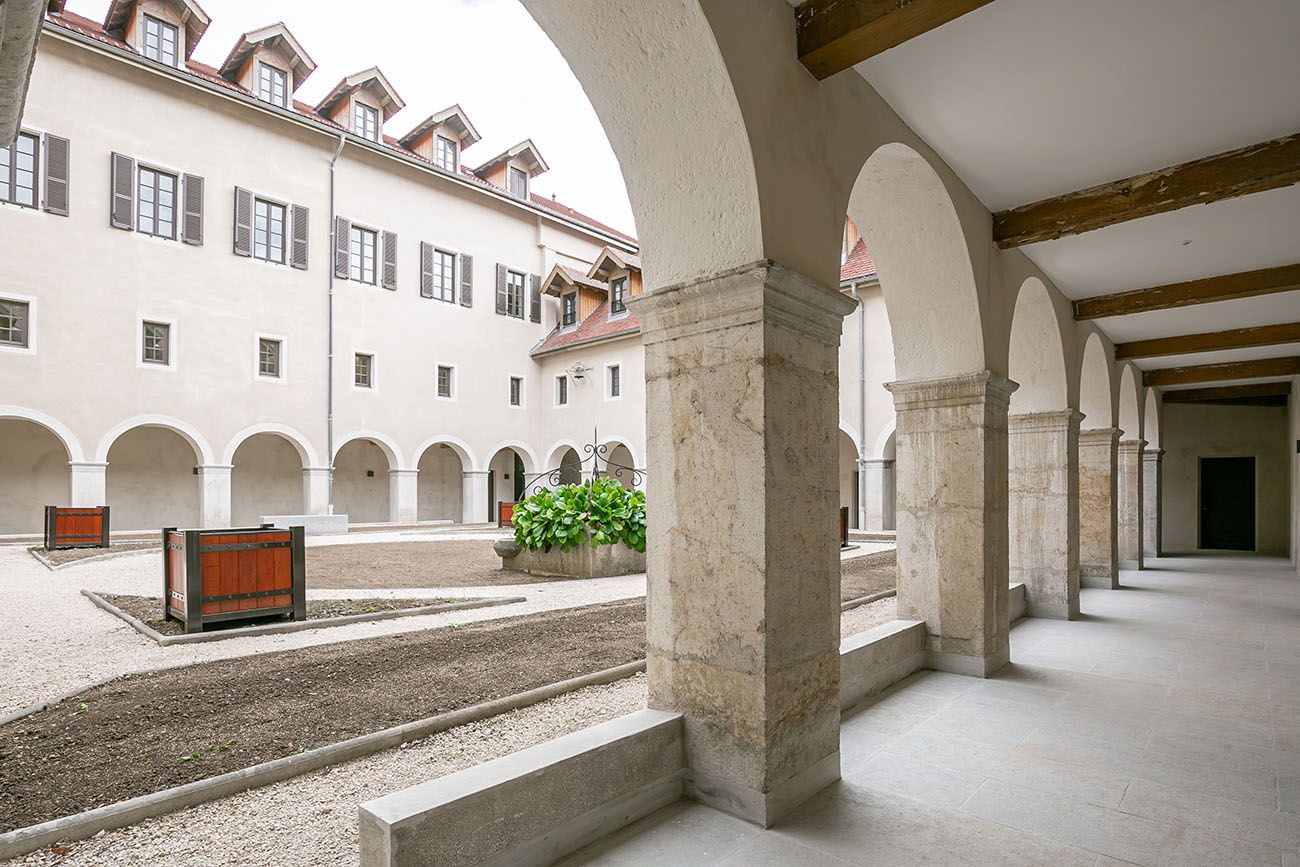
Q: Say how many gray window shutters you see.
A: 11